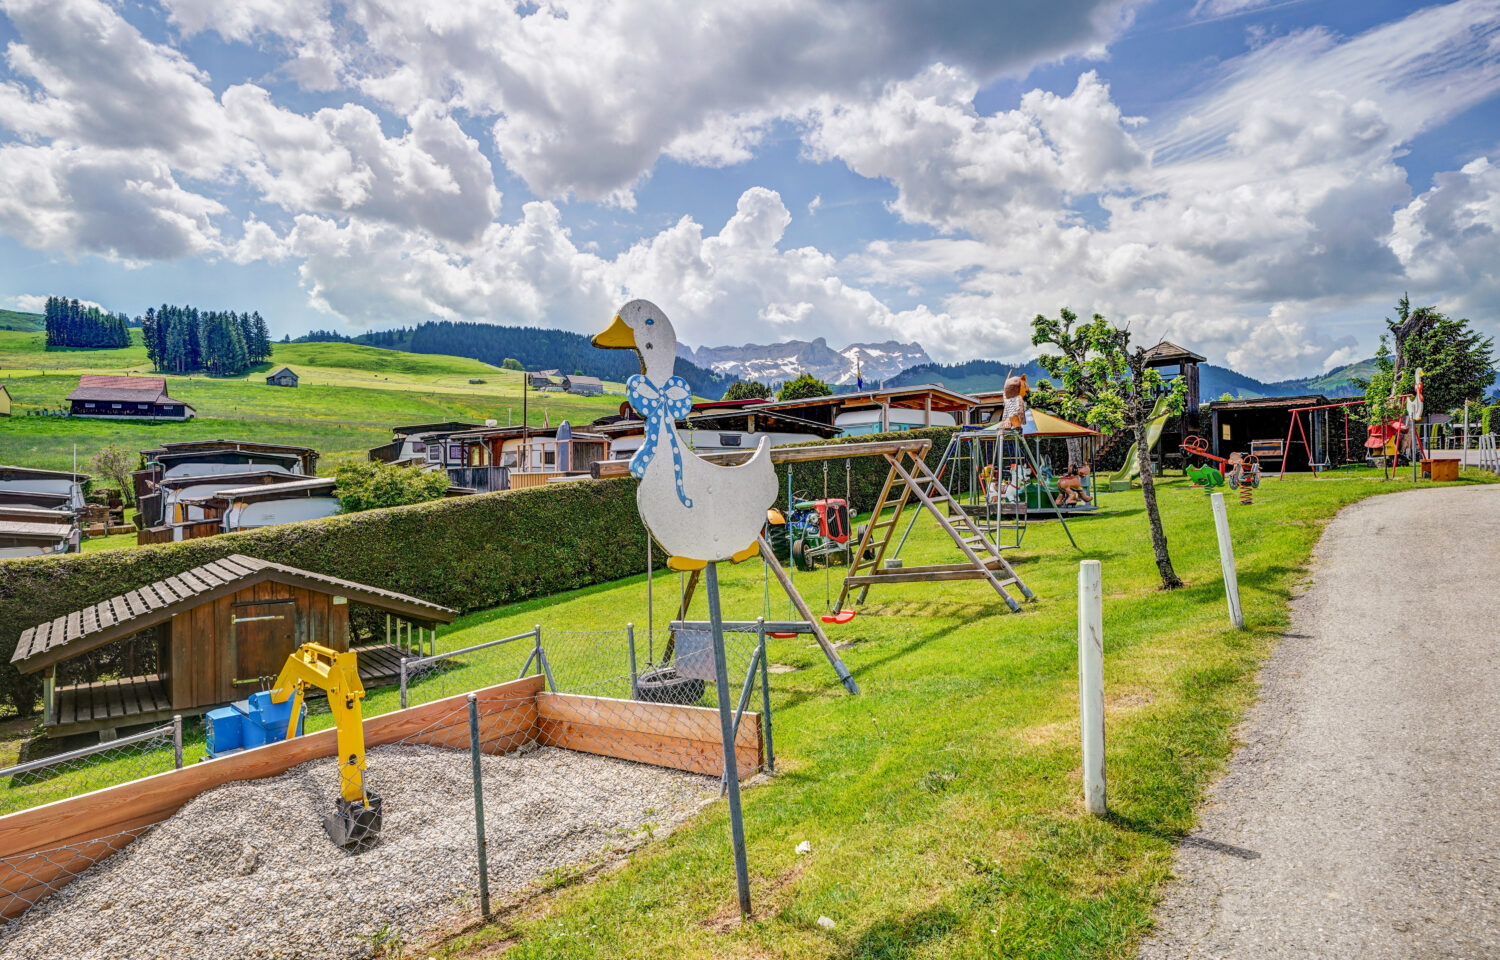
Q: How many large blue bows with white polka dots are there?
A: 1